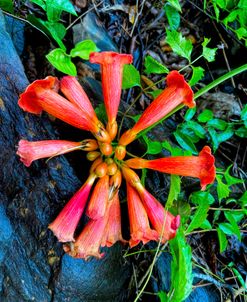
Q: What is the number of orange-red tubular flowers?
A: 12